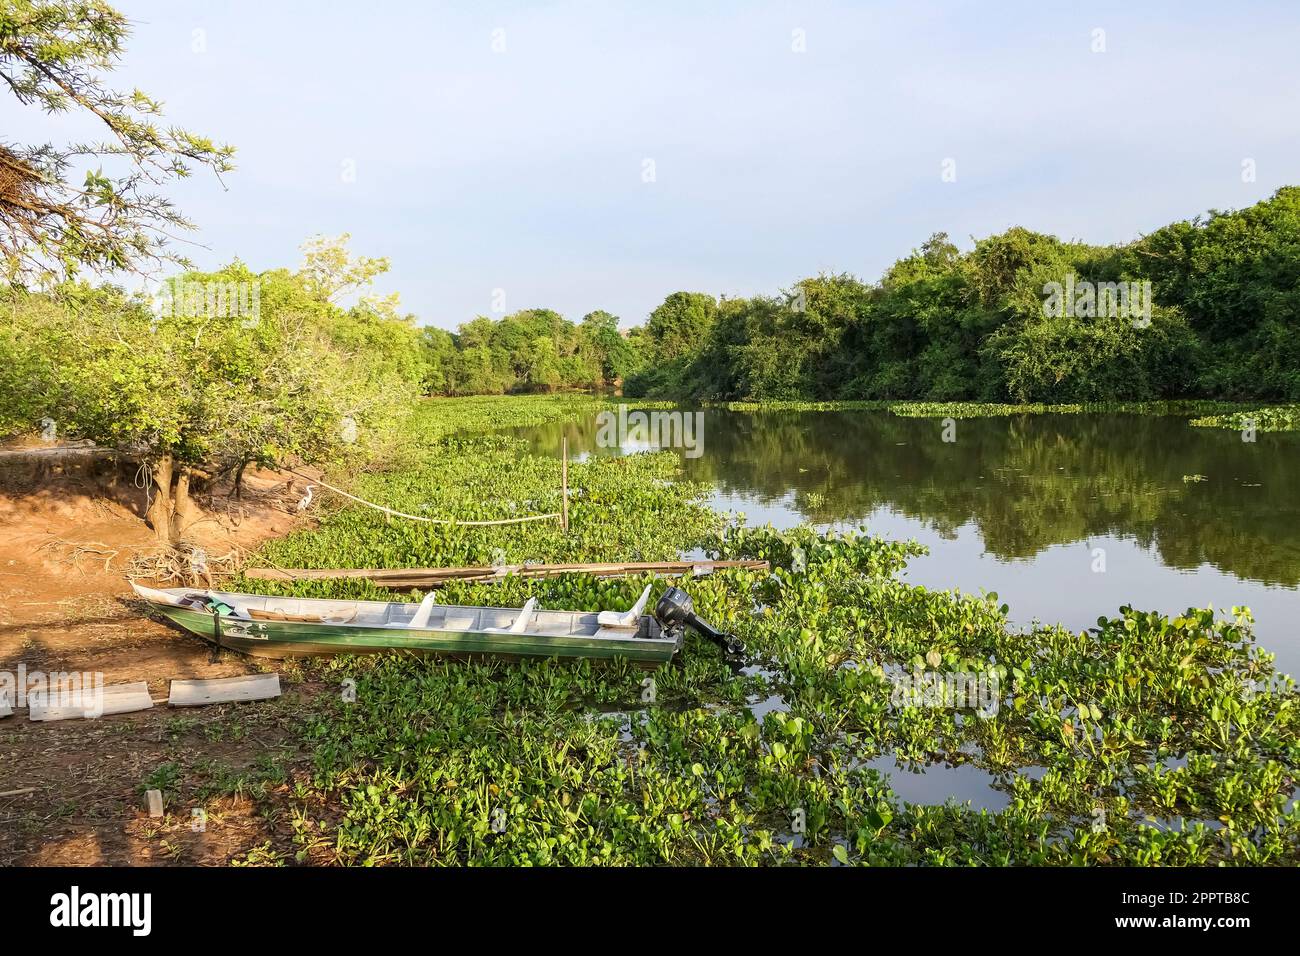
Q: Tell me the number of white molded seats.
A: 3